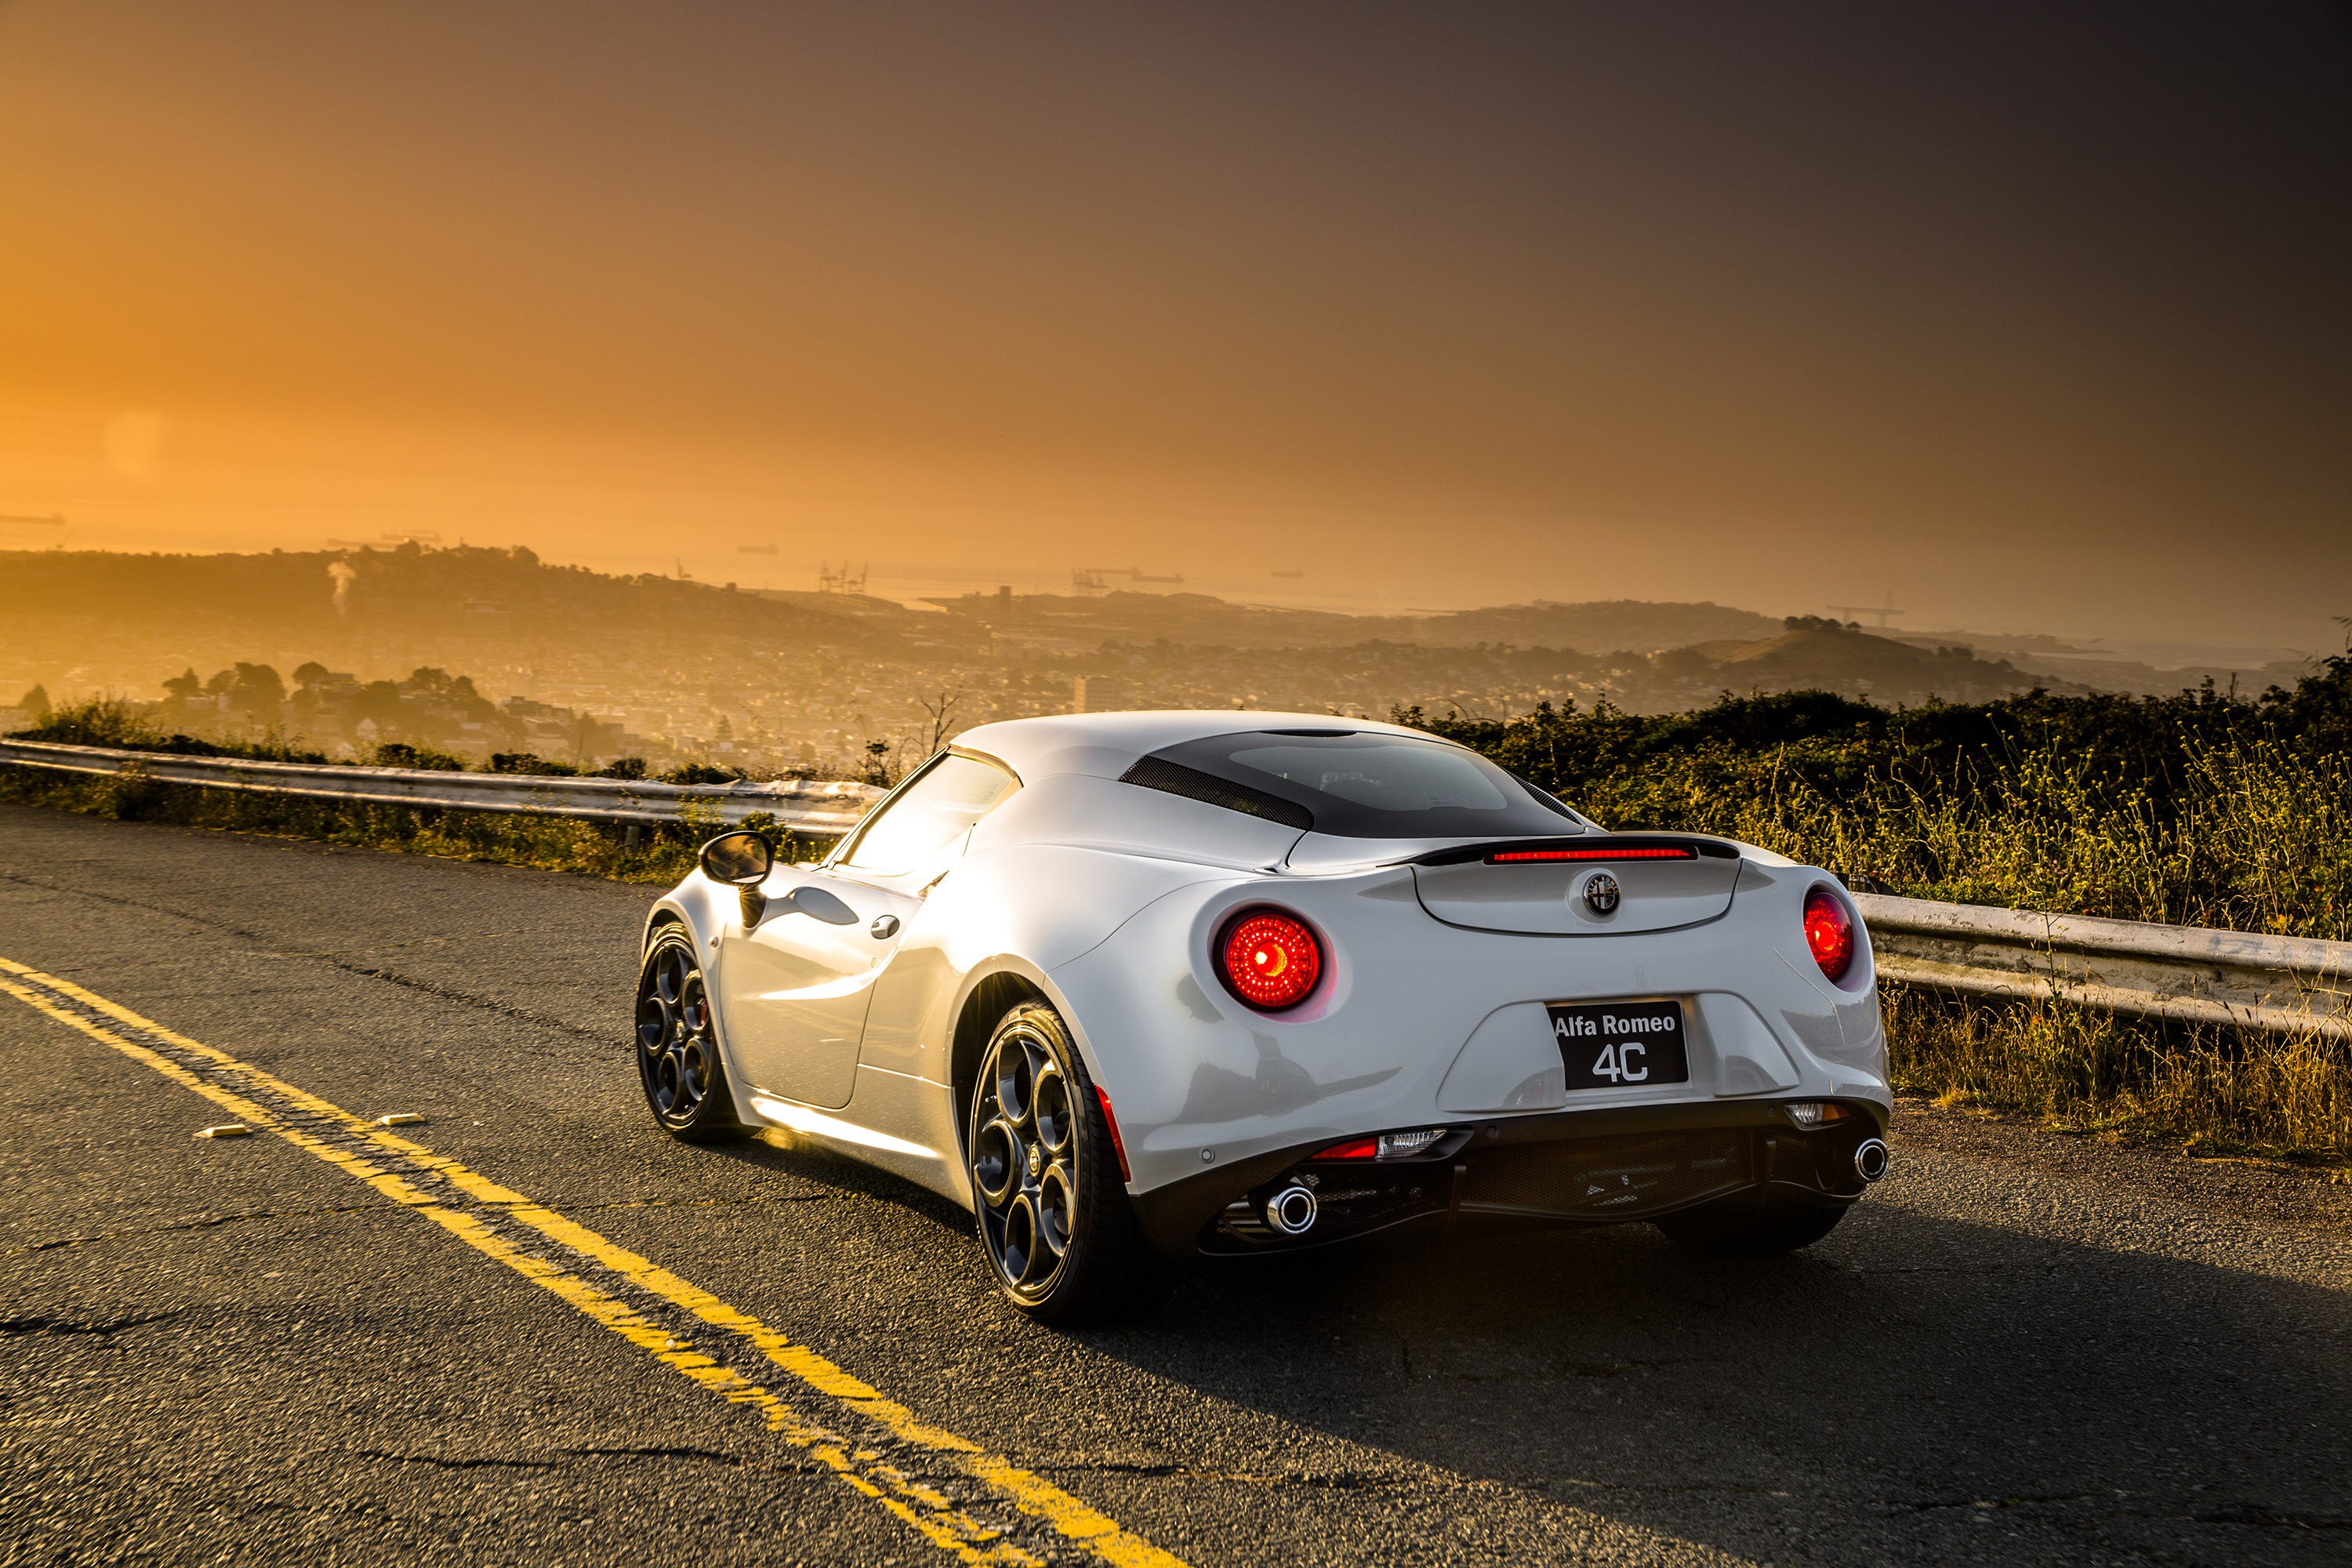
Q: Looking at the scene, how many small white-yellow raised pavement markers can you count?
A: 2